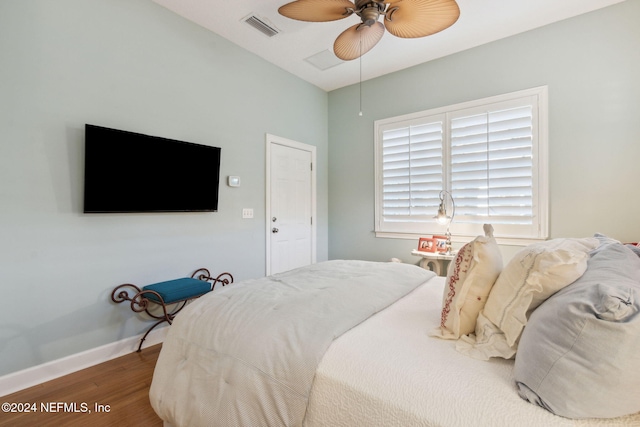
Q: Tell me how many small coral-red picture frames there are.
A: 2